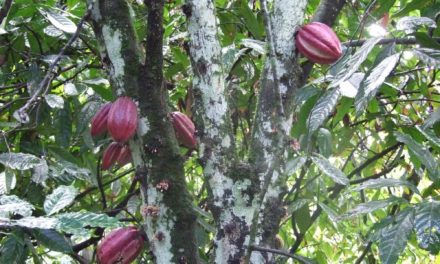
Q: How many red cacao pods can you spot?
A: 7